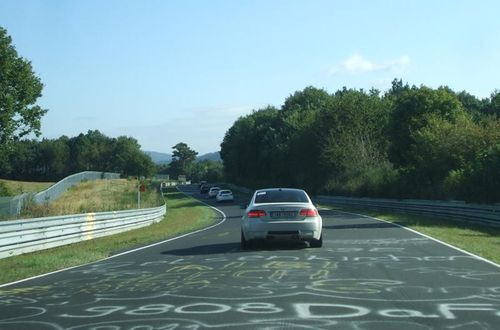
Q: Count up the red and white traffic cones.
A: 0